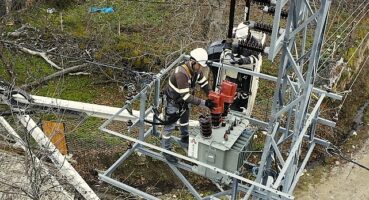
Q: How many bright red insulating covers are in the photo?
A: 2